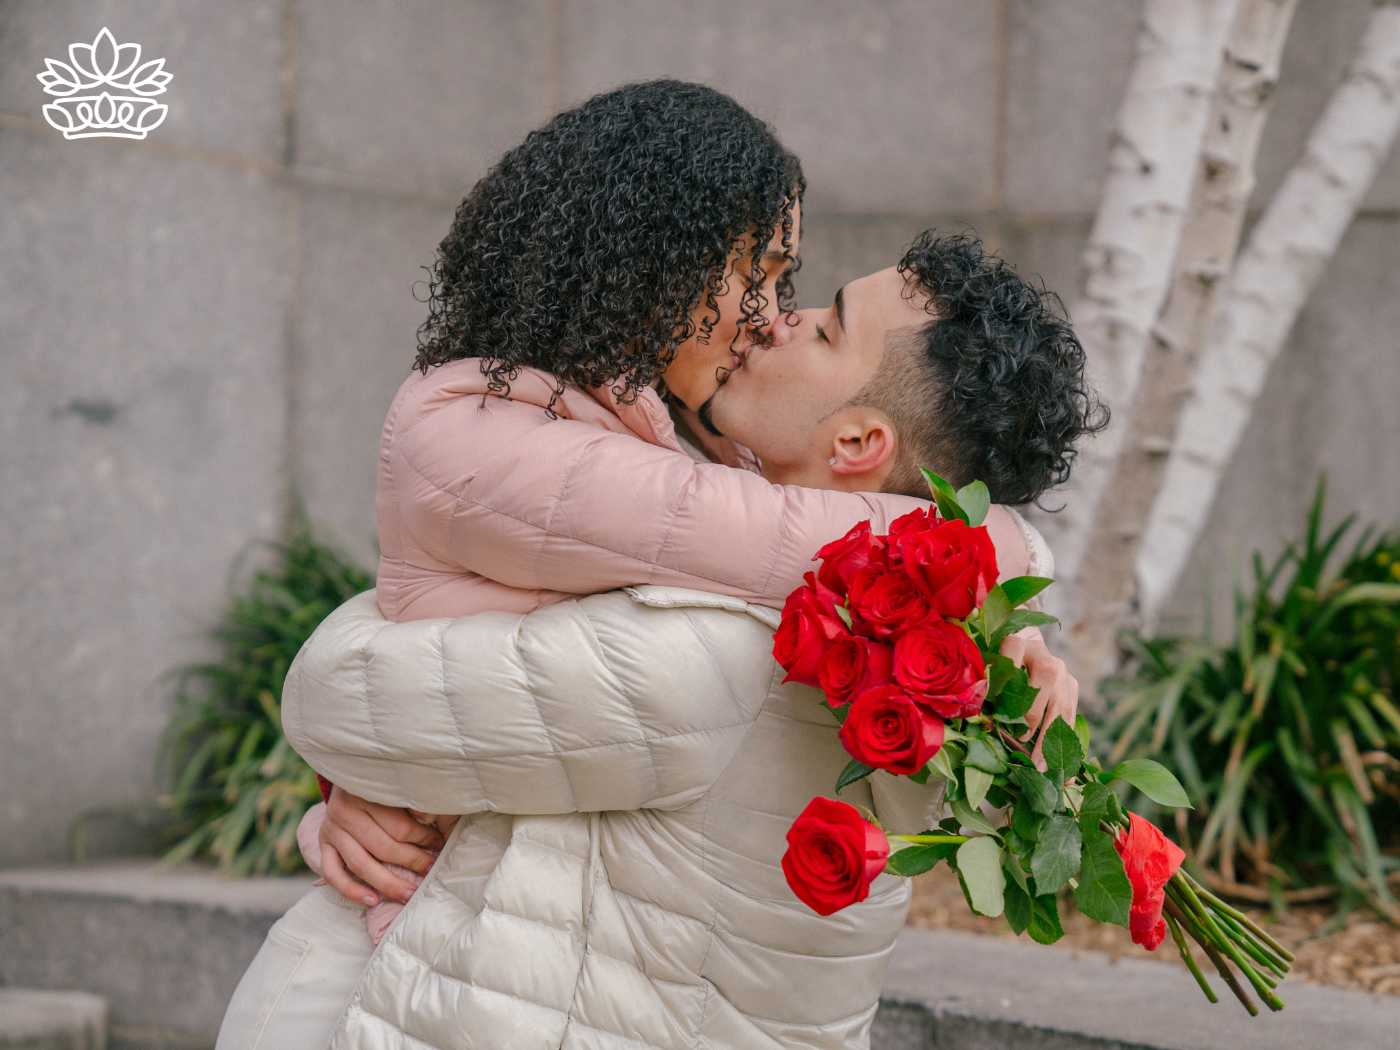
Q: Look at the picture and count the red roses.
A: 9